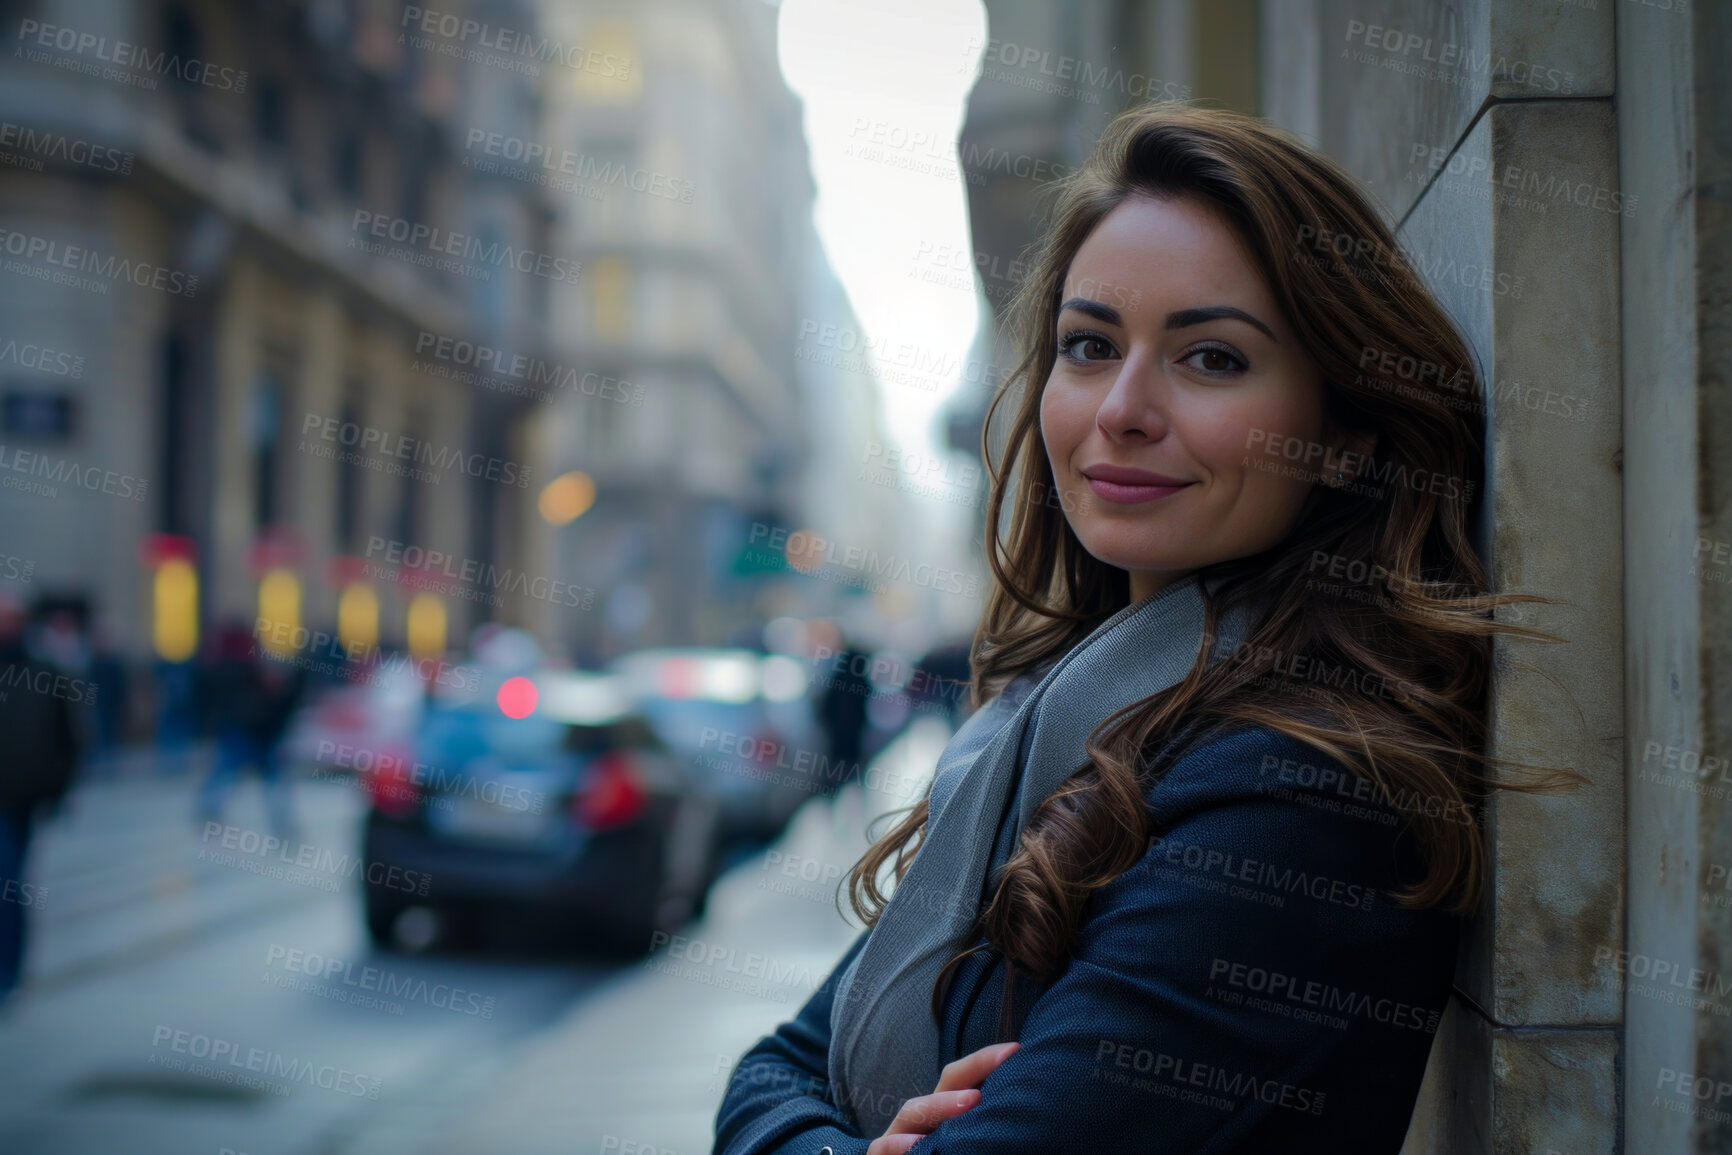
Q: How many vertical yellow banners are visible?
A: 4